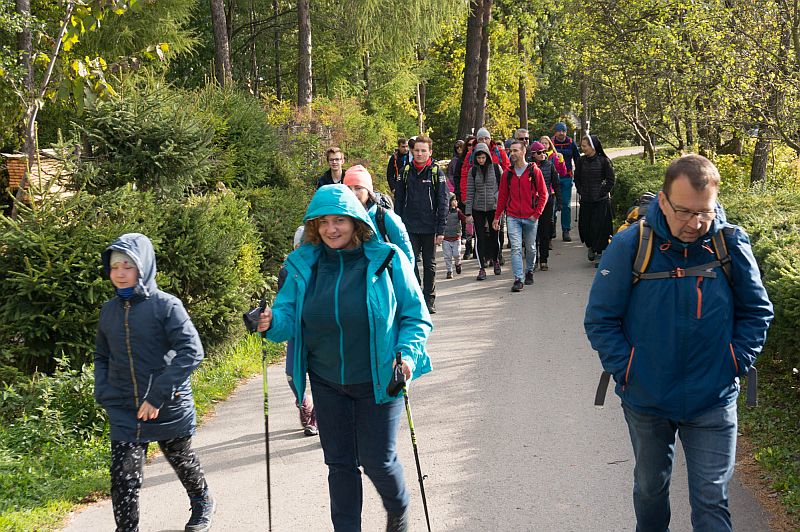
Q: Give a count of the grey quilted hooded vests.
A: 1